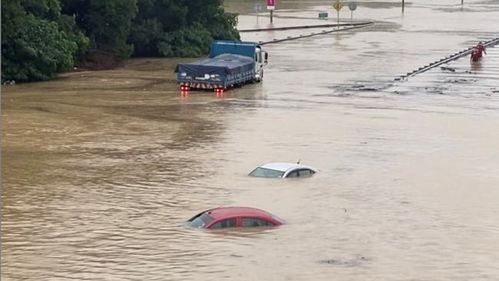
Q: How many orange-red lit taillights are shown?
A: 4